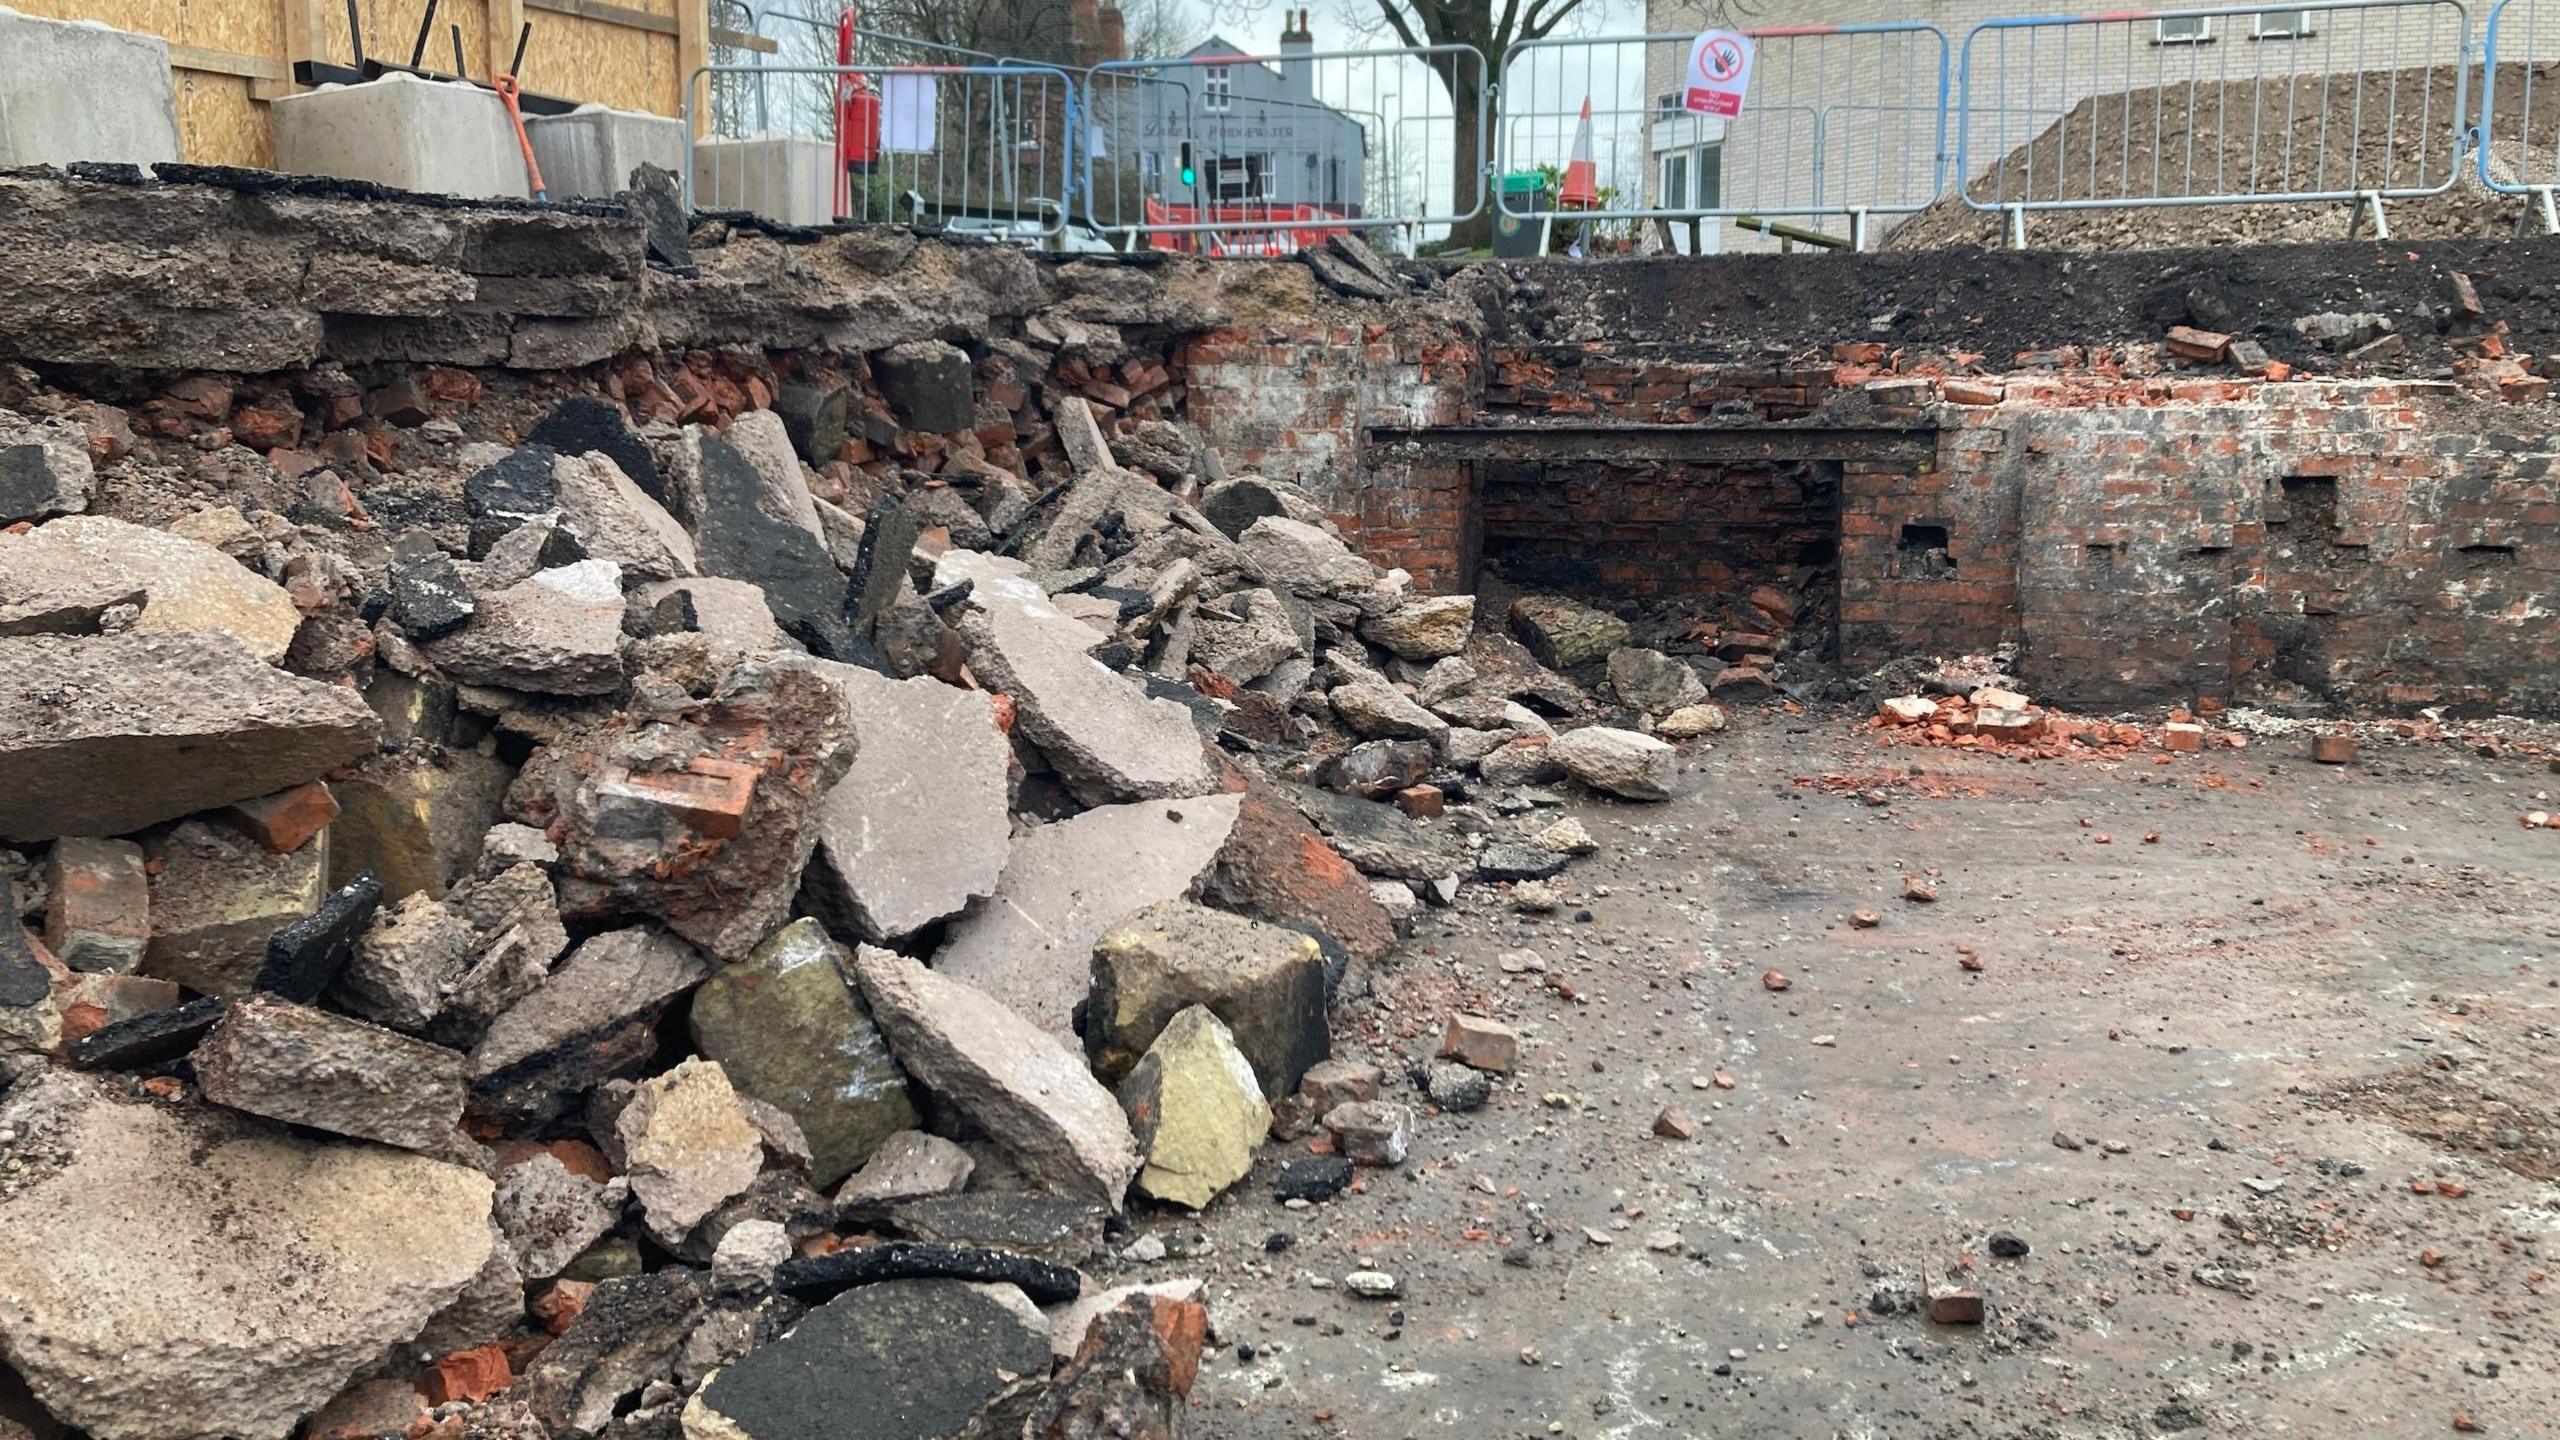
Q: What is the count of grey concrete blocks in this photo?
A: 4